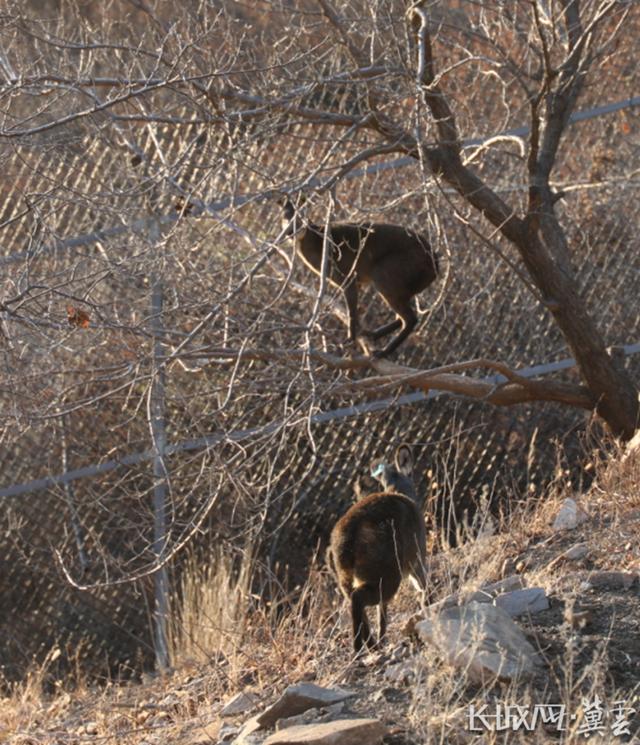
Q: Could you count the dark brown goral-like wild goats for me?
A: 2